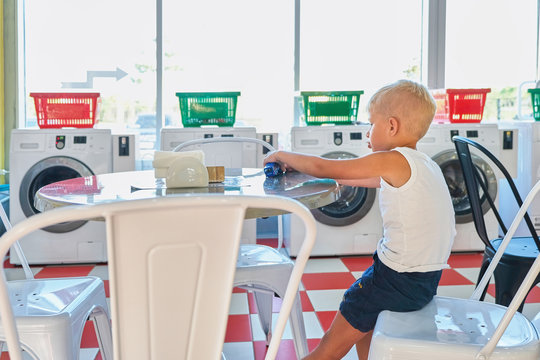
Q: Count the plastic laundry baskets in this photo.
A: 5